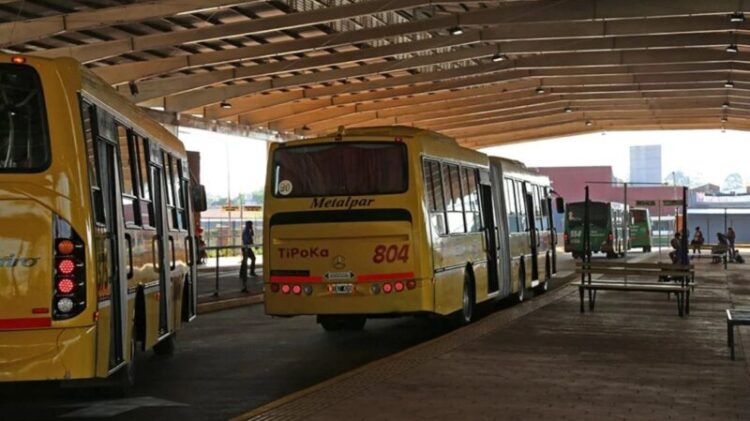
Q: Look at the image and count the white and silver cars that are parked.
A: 0